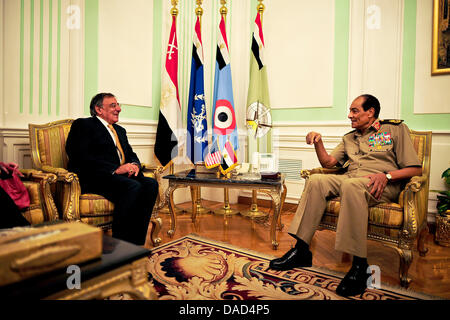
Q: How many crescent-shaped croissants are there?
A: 0